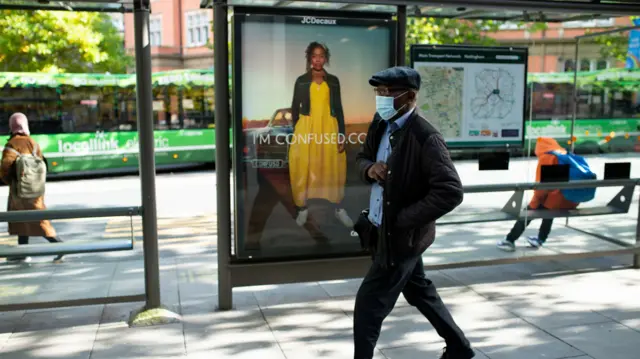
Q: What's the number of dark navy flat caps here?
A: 1